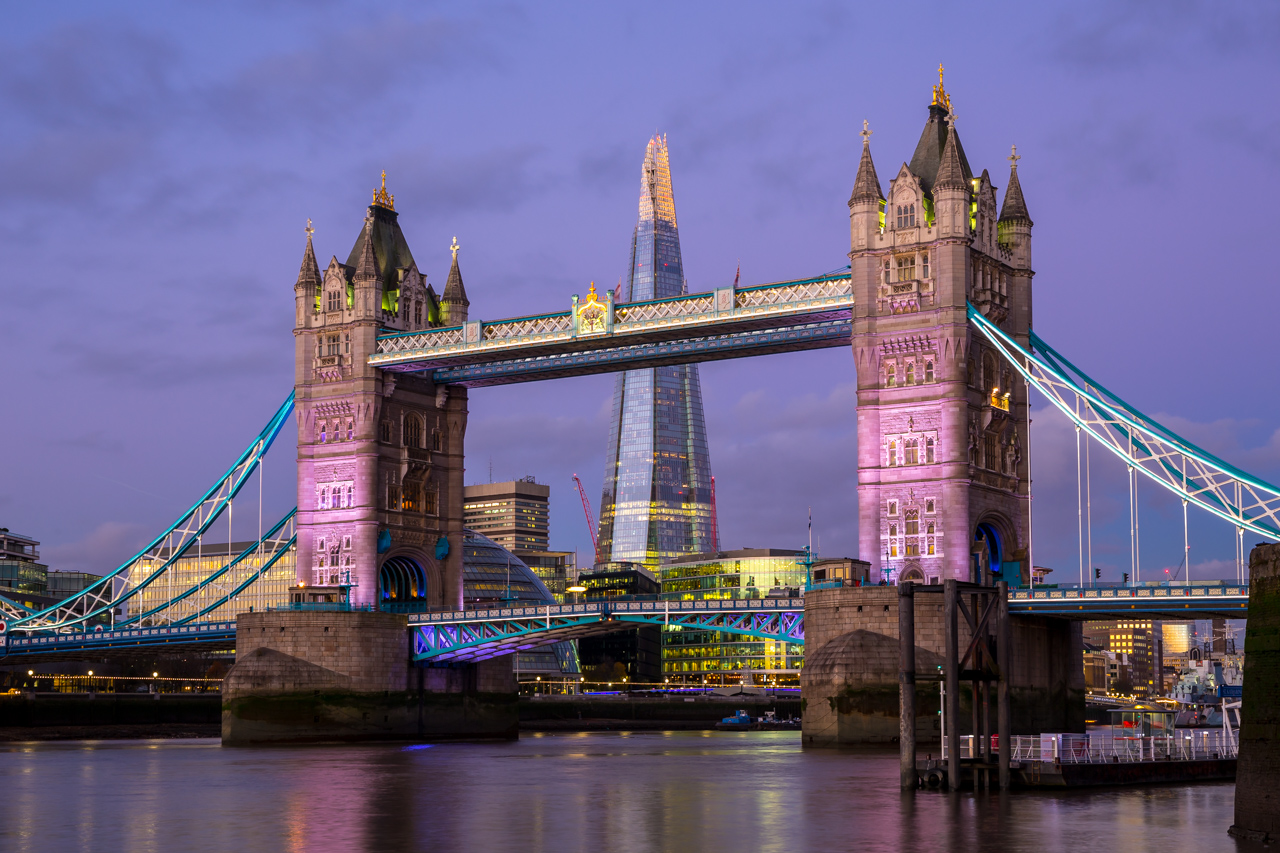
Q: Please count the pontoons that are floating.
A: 1